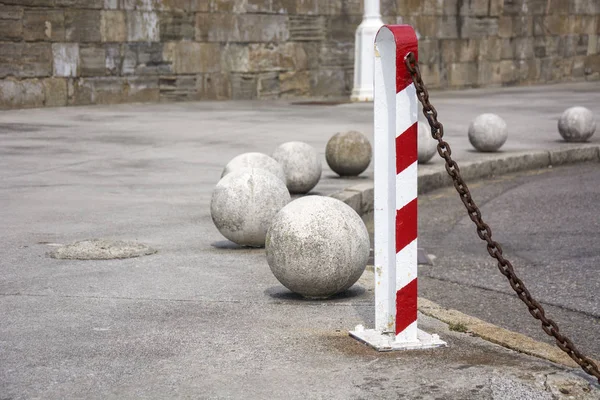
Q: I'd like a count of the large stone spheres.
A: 8